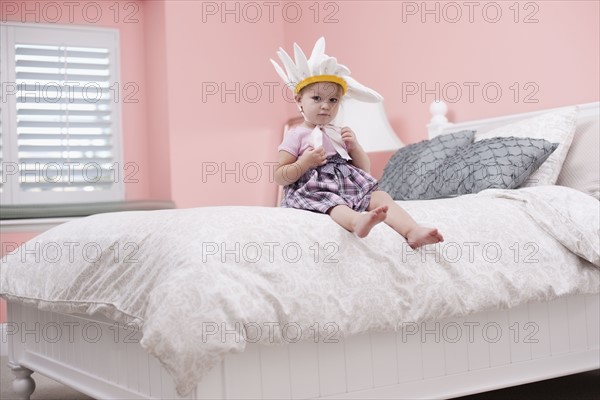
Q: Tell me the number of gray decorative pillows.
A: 2